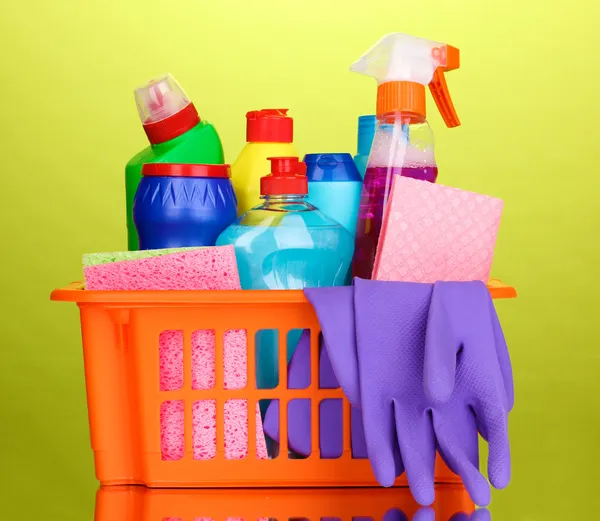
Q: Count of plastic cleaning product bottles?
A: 7